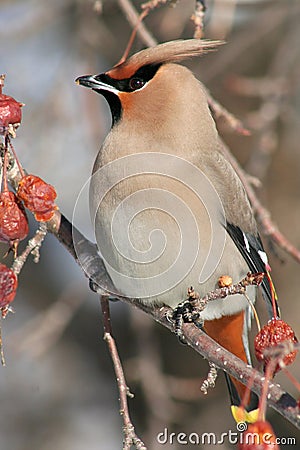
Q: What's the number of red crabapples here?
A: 6